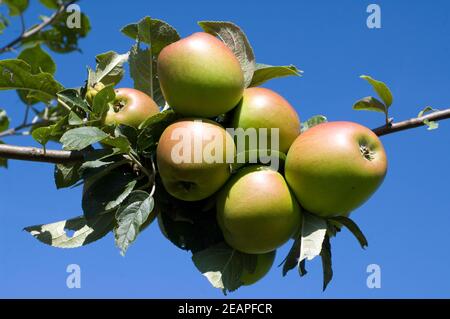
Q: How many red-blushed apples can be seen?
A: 6